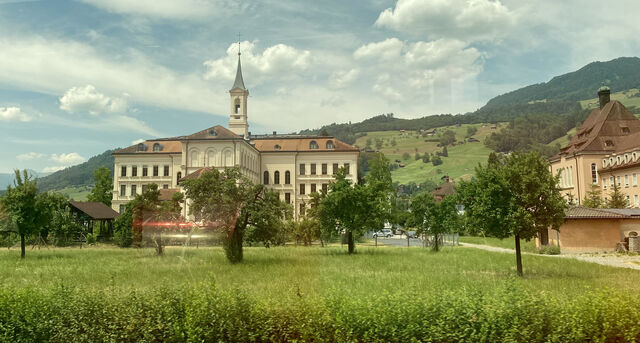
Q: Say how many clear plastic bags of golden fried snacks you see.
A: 0